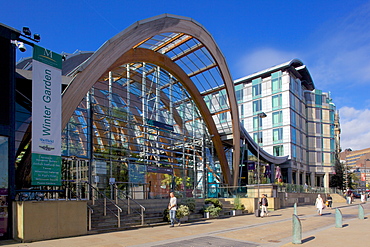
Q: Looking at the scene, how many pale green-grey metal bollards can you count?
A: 4